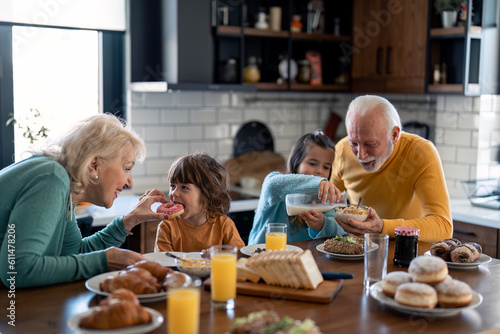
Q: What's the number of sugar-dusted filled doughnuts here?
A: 5